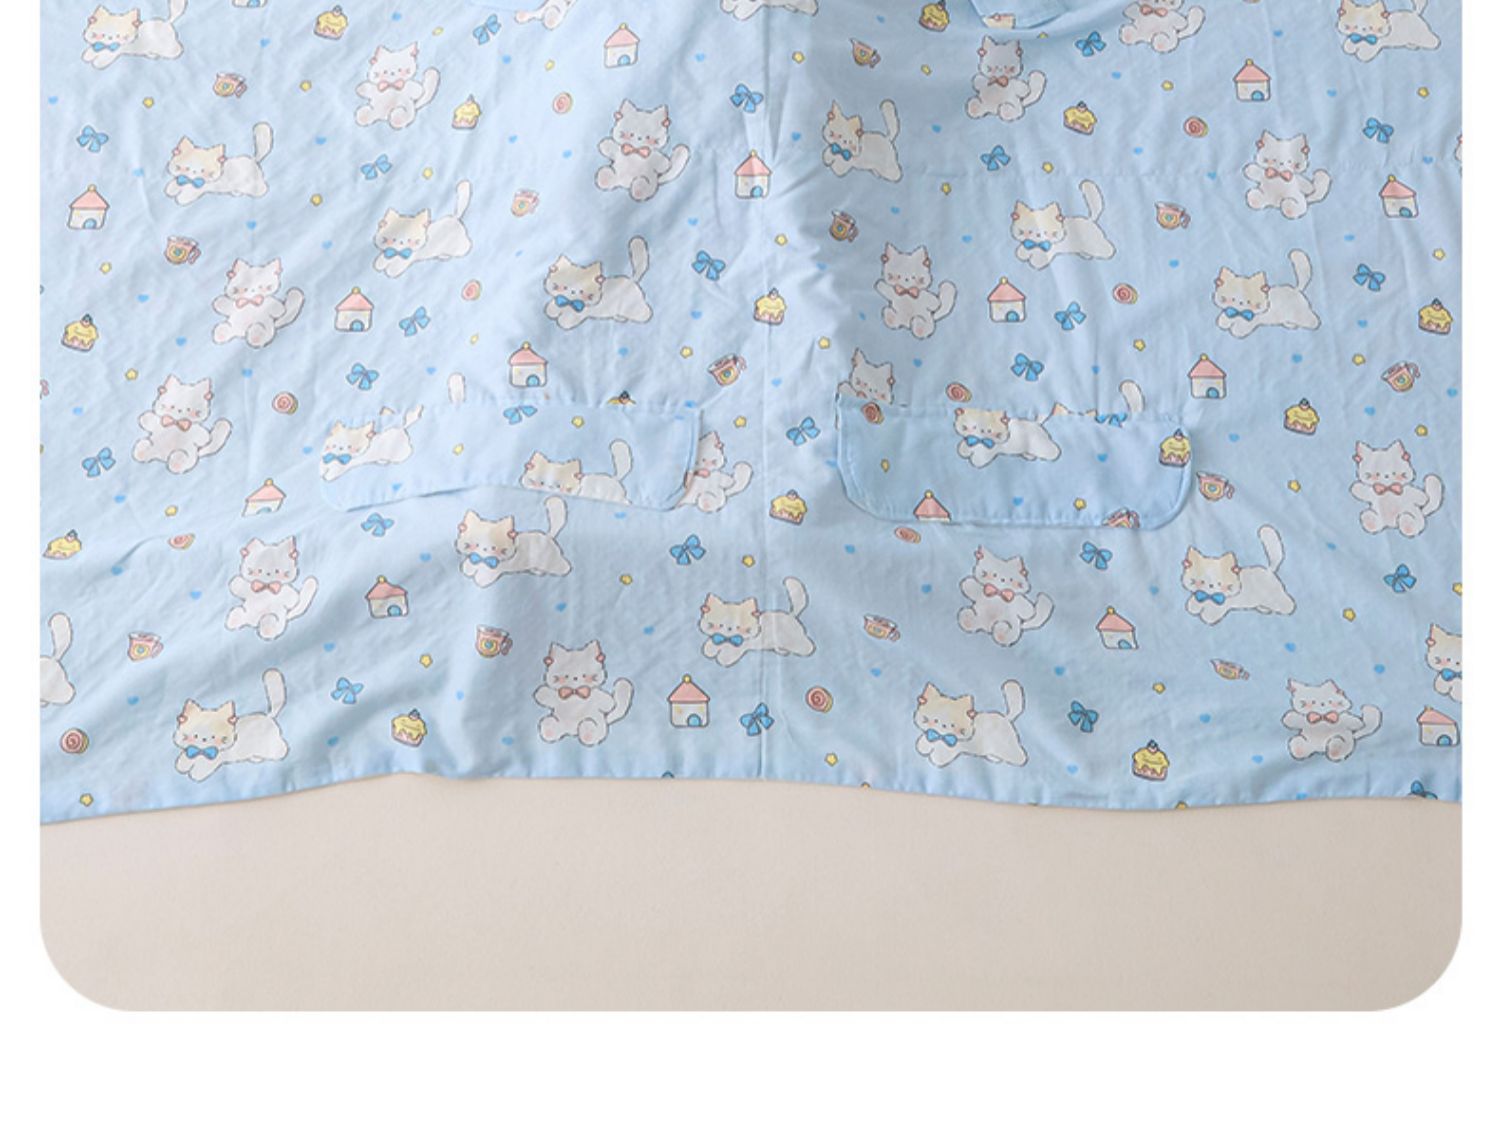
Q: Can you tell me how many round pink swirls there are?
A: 11